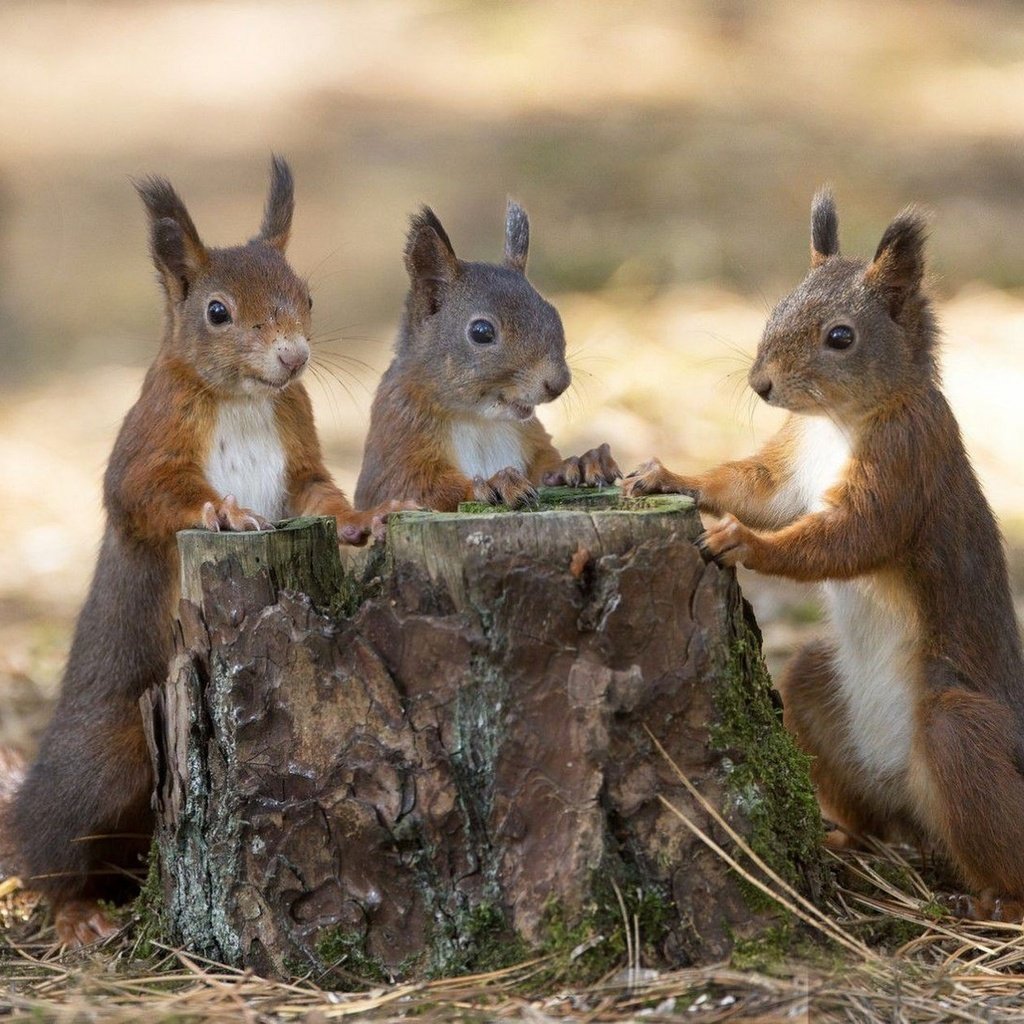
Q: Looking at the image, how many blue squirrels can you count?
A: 0